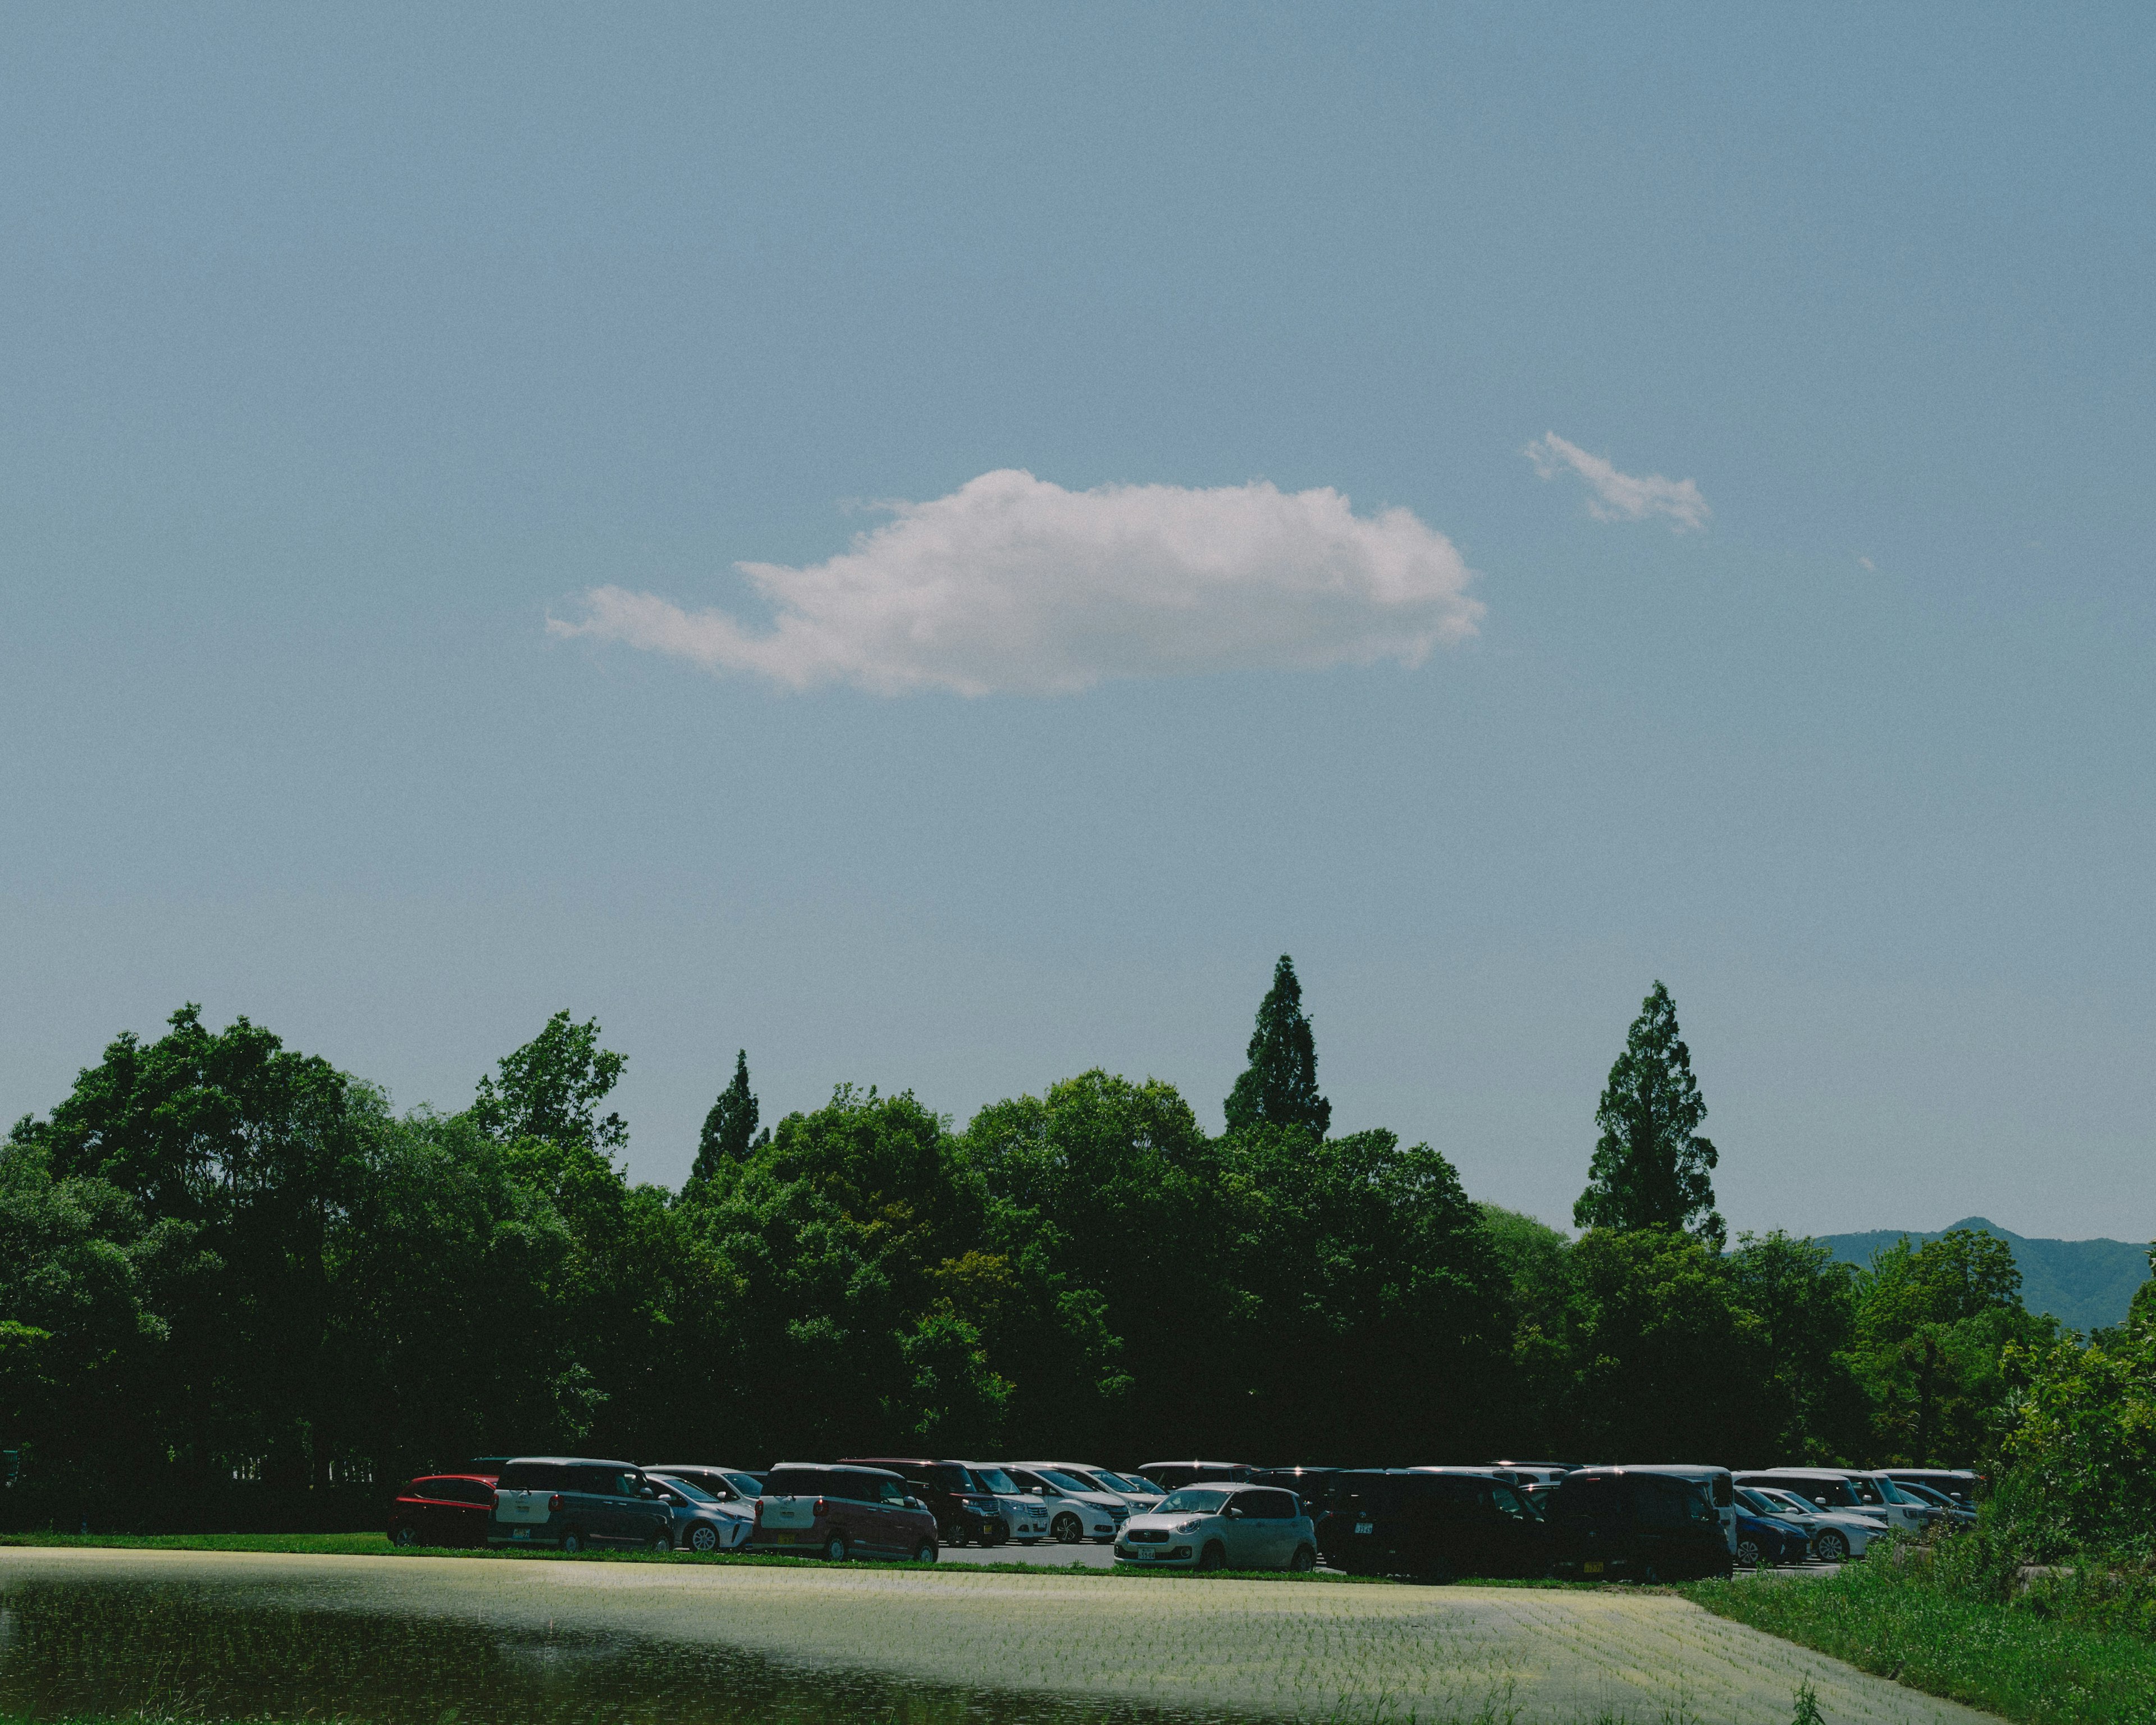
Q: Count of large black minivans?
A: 2